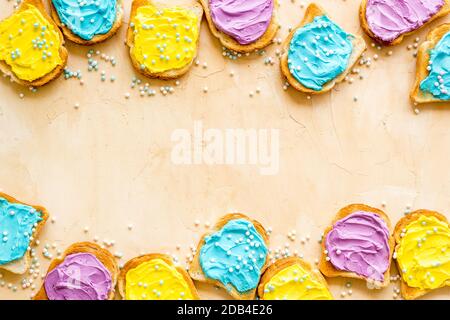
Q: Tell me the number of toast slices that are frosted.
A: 14